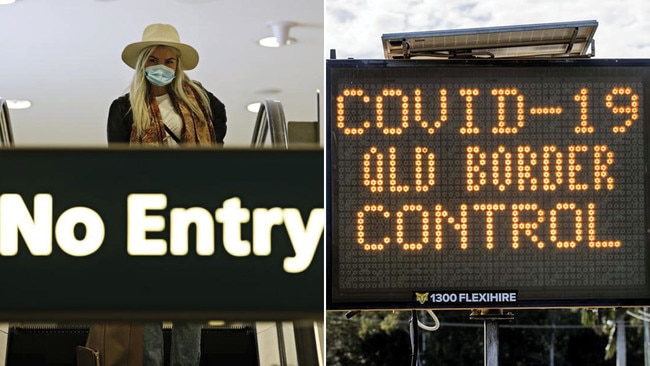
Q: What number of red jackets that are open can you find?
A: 0